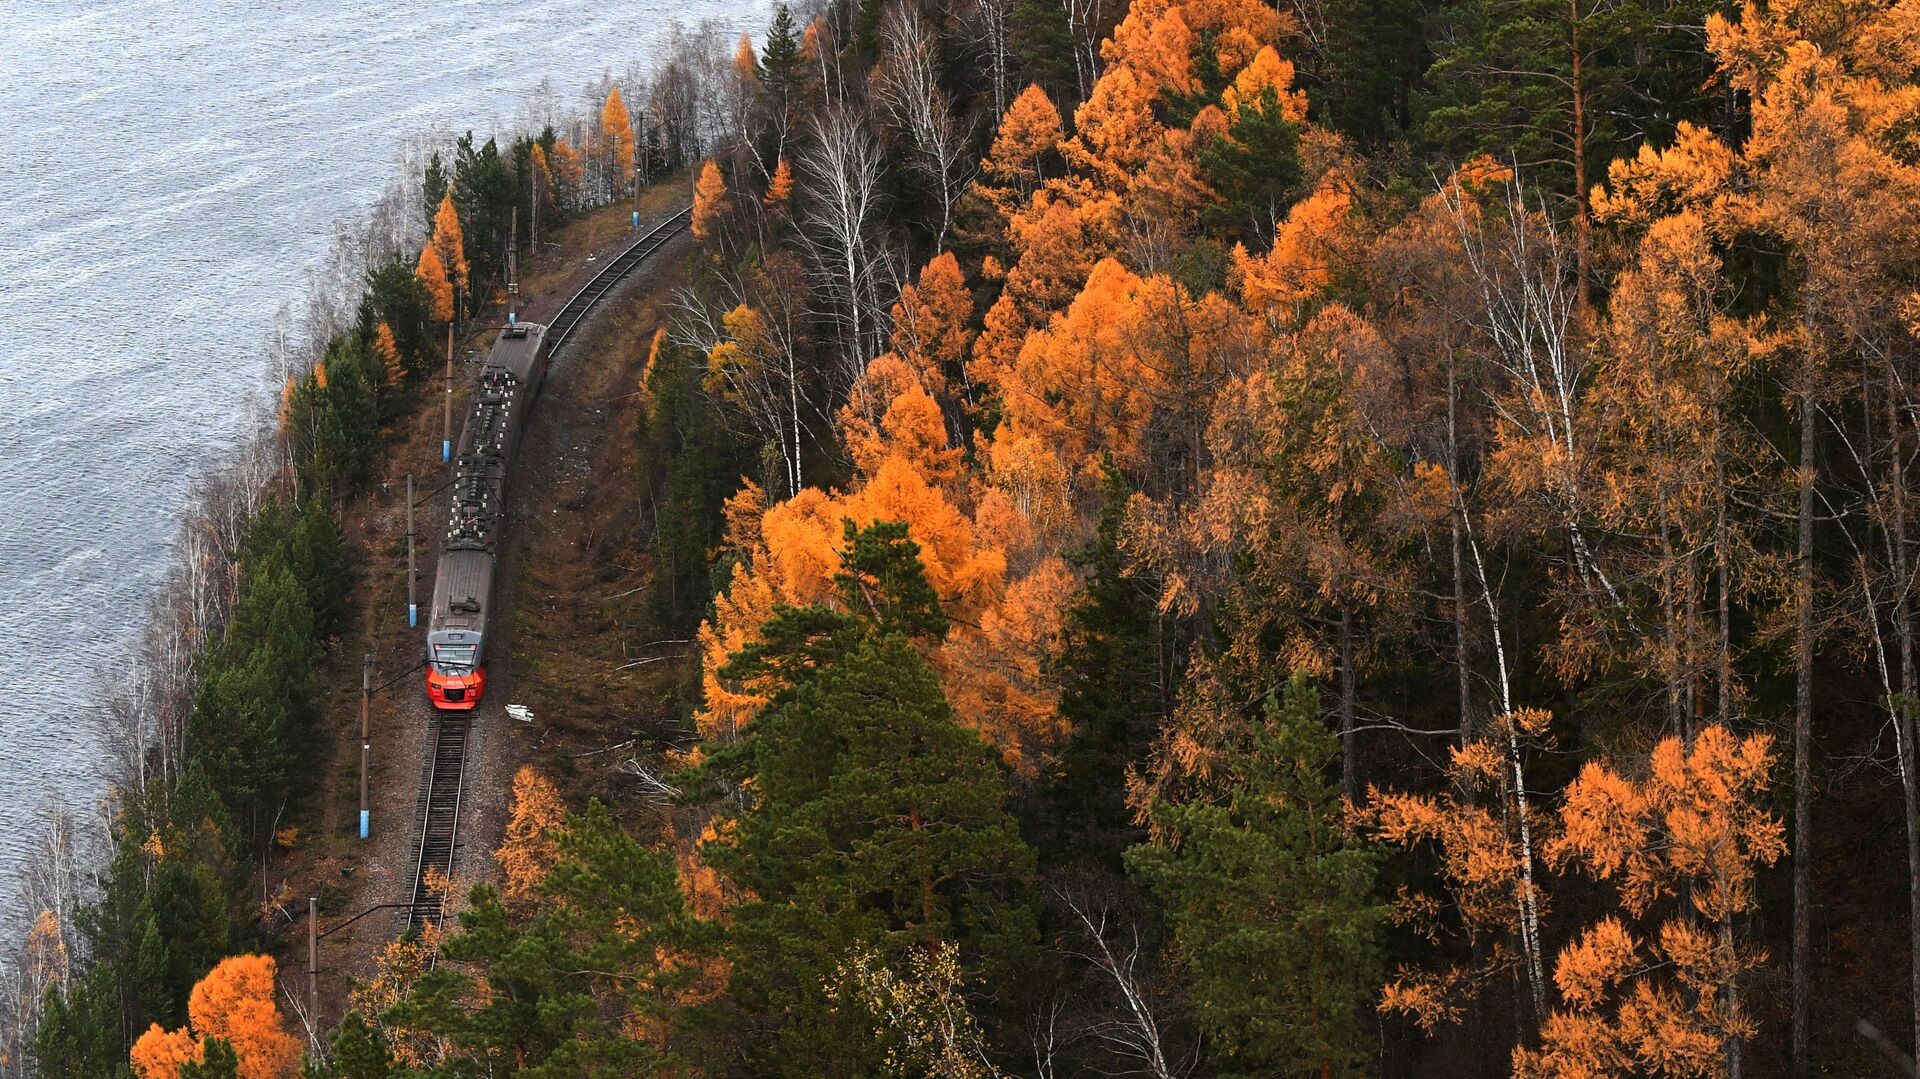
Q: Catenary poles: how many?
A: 6